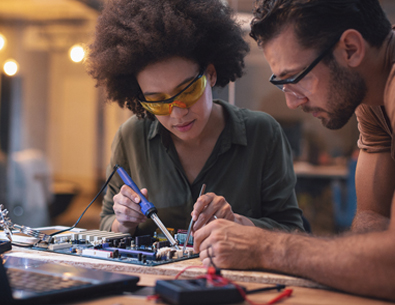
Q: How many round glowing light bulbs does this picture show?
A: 3